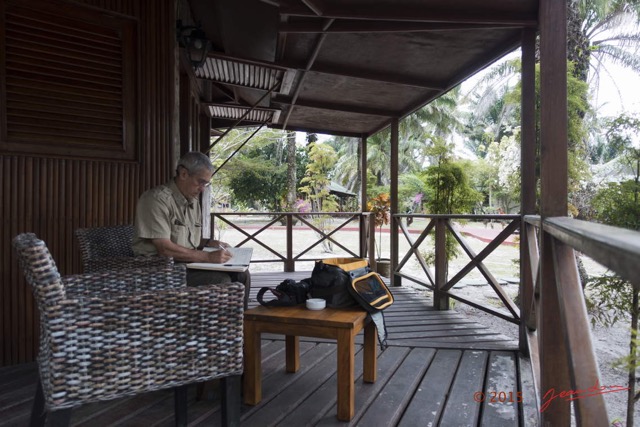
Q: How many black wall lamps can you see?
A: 1